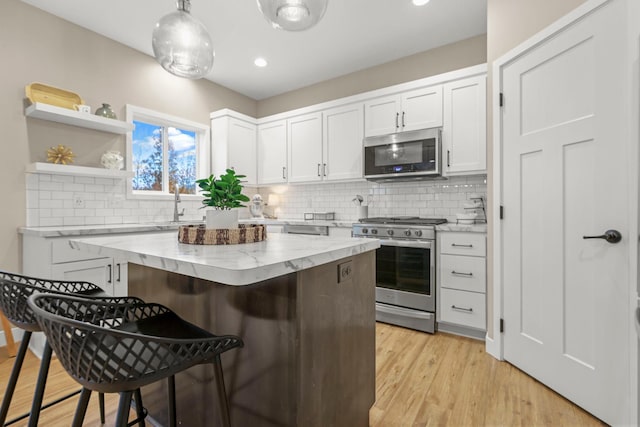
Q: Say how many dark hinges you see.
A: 3